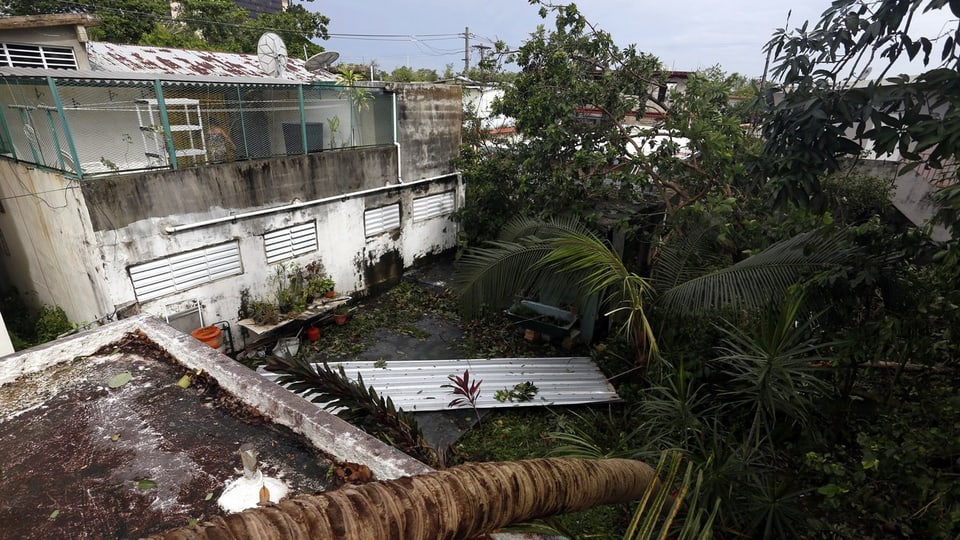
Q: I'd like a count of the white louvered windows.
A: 5